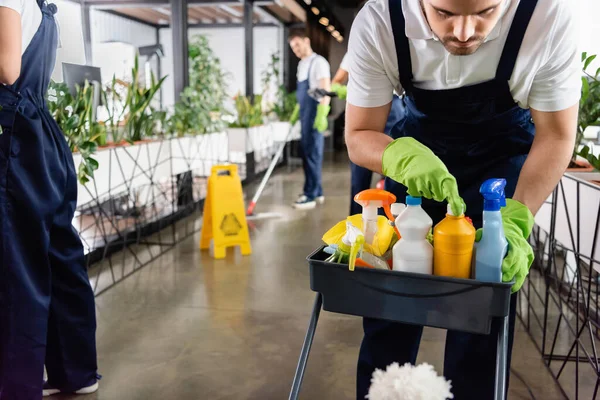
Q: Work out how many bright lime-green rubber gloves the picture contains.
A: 5